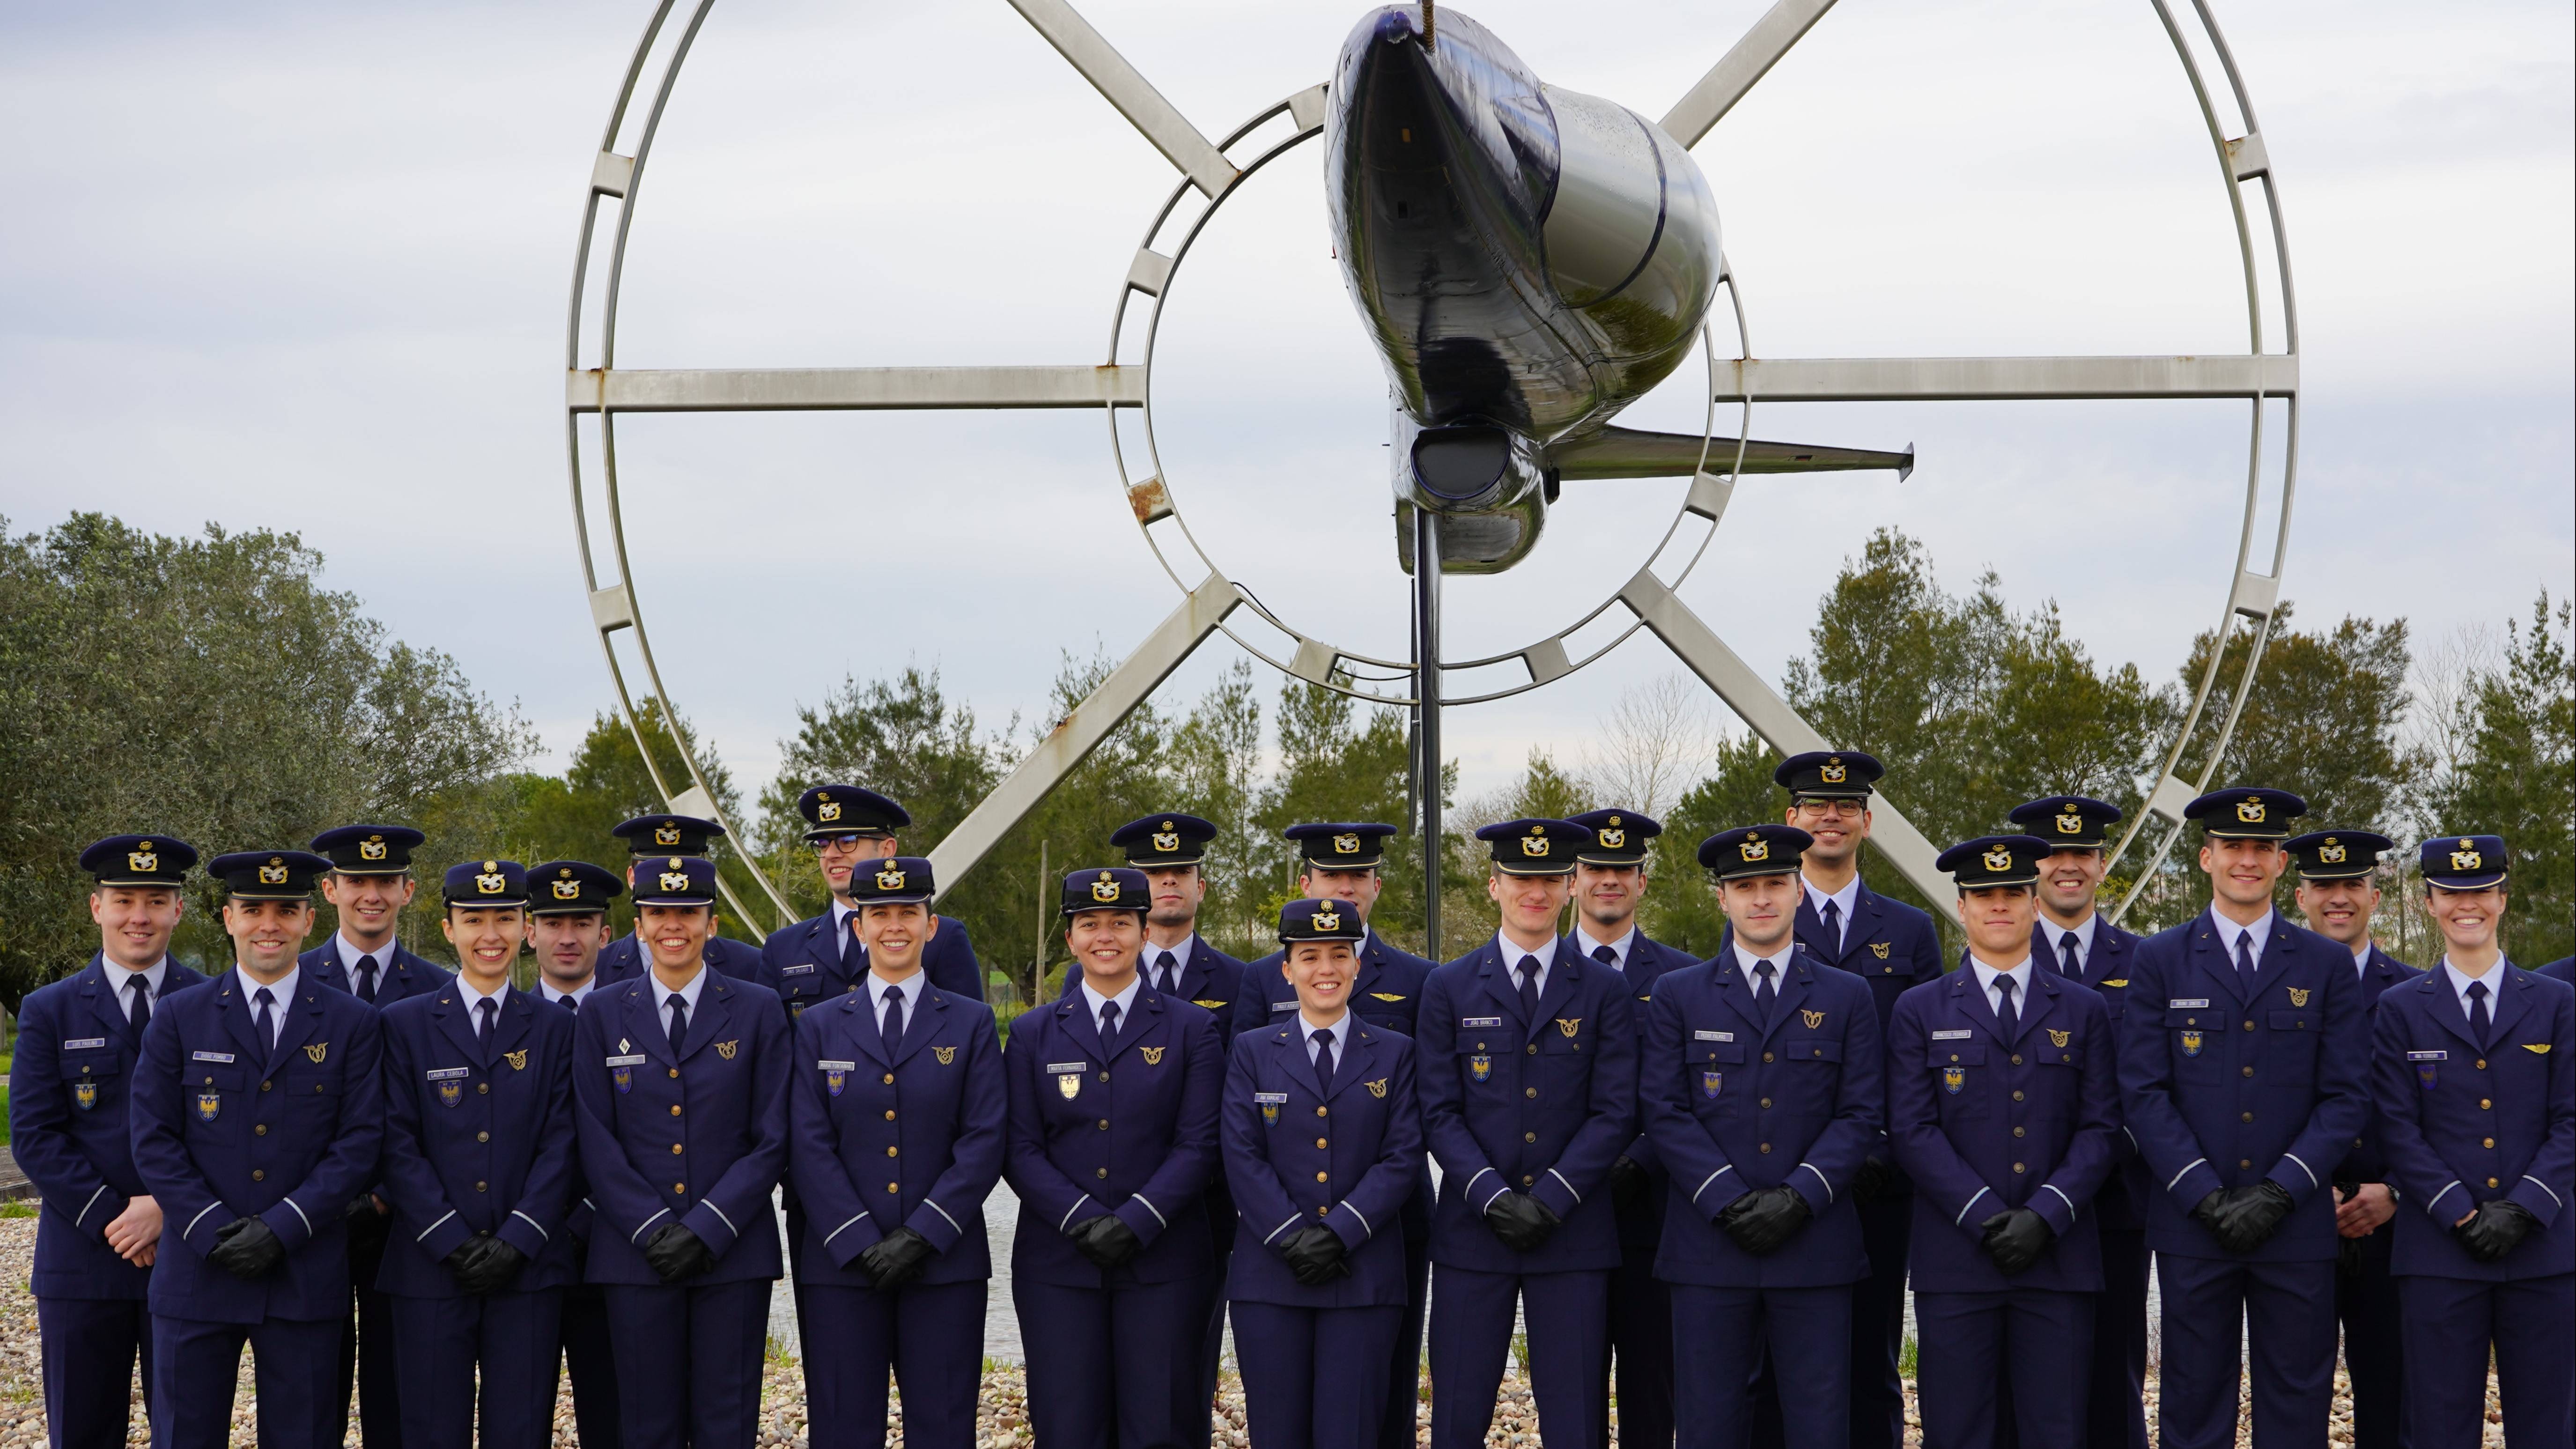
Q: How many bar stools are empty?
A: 0